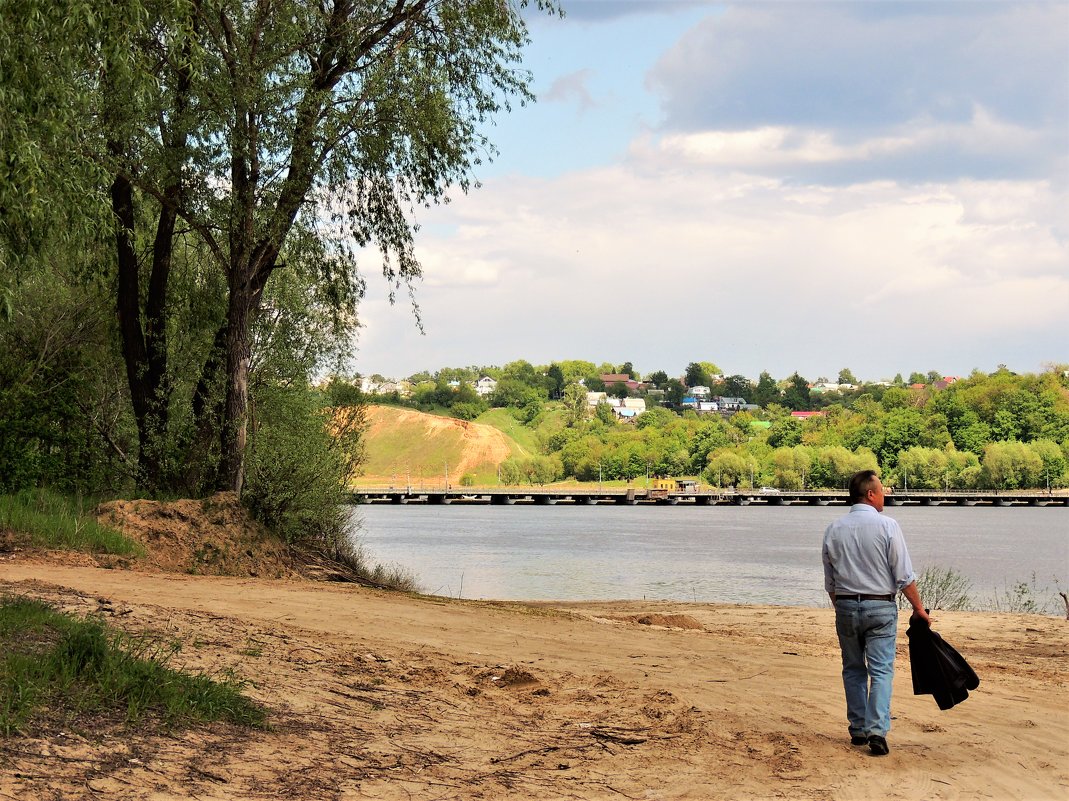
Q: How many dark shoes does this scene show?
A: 2